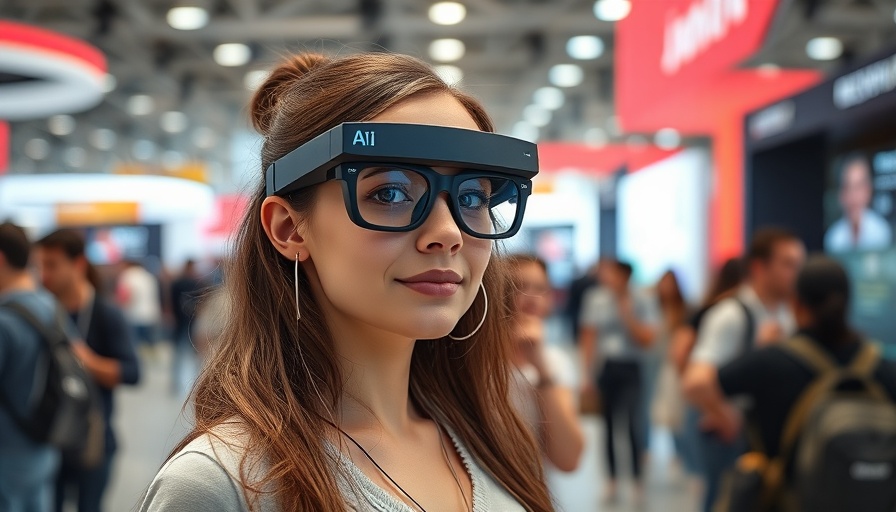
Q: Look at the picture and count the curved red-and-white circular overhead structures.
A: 1